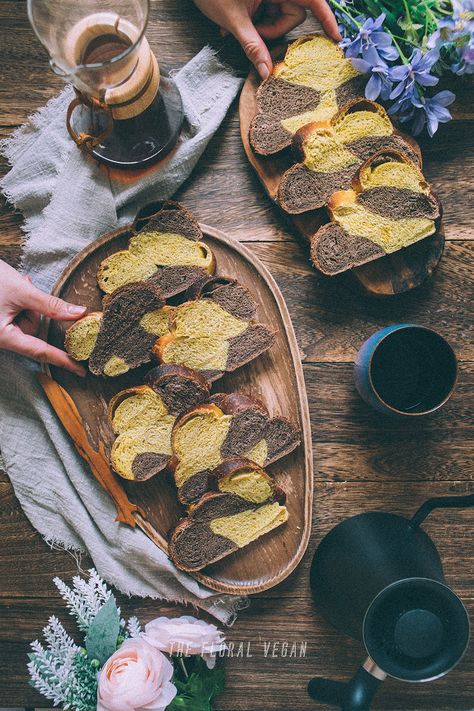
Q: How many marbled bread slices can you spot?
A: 9